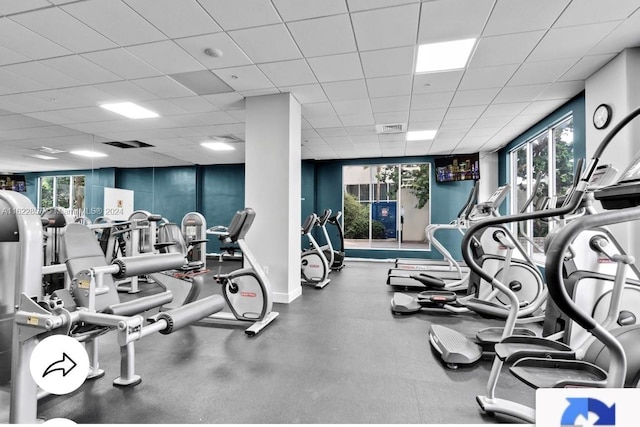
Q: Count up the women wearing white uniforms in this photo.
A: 0